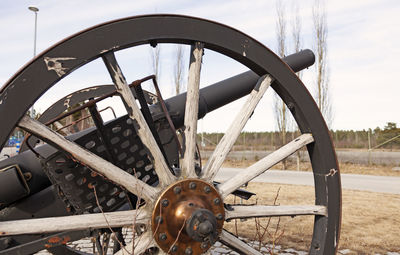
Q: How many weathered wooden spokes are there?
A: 9